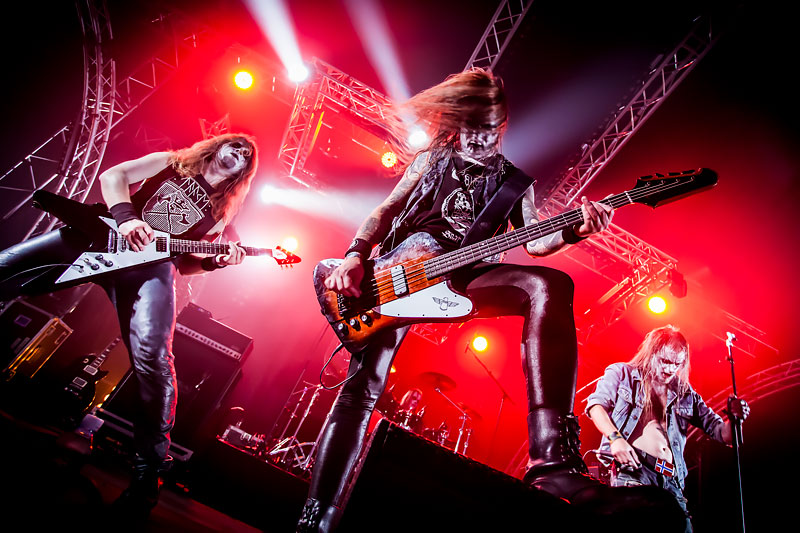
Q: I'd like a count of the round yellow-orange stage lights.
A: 5